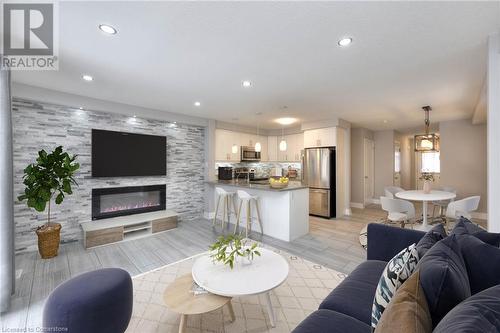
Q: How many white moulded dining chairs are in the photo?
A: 4